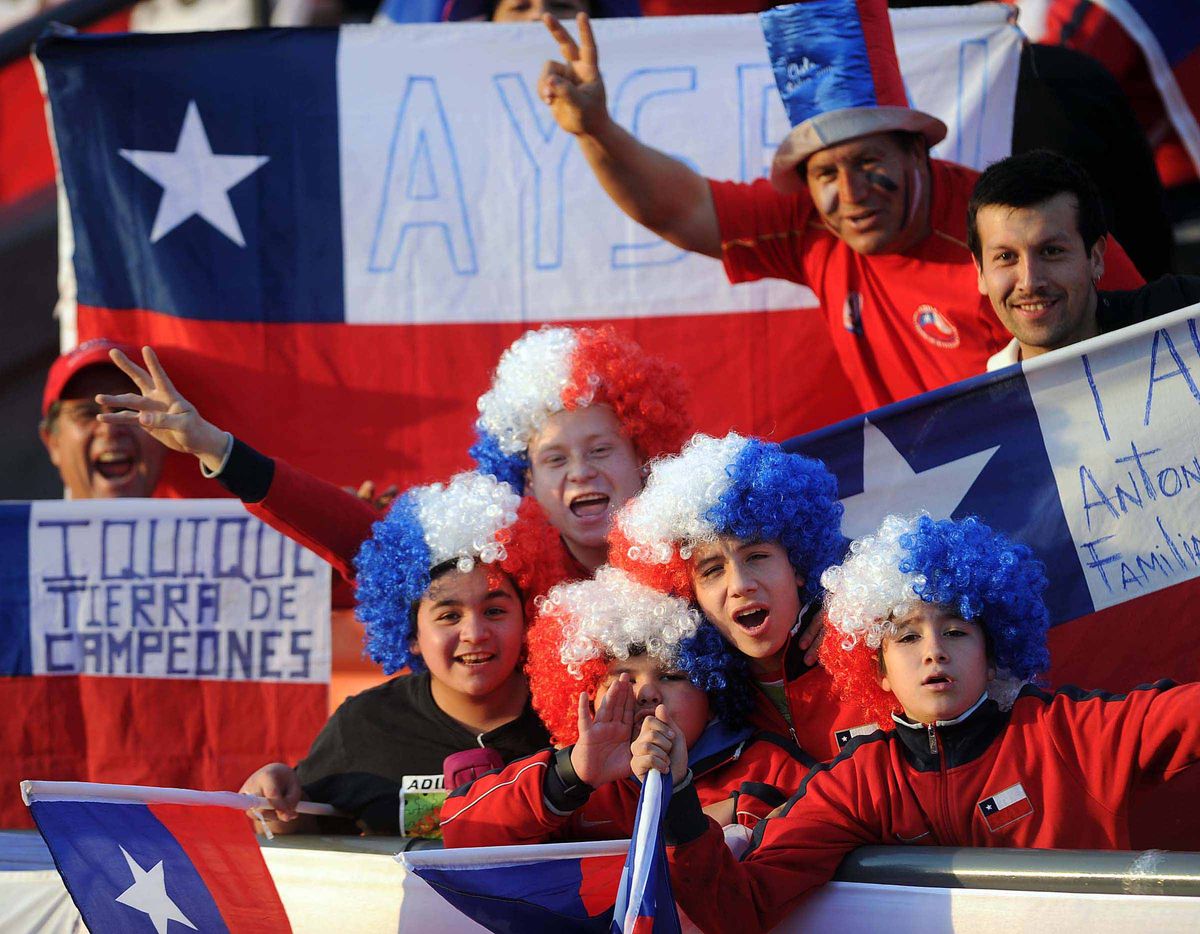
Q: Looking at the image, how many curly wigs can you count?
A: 5